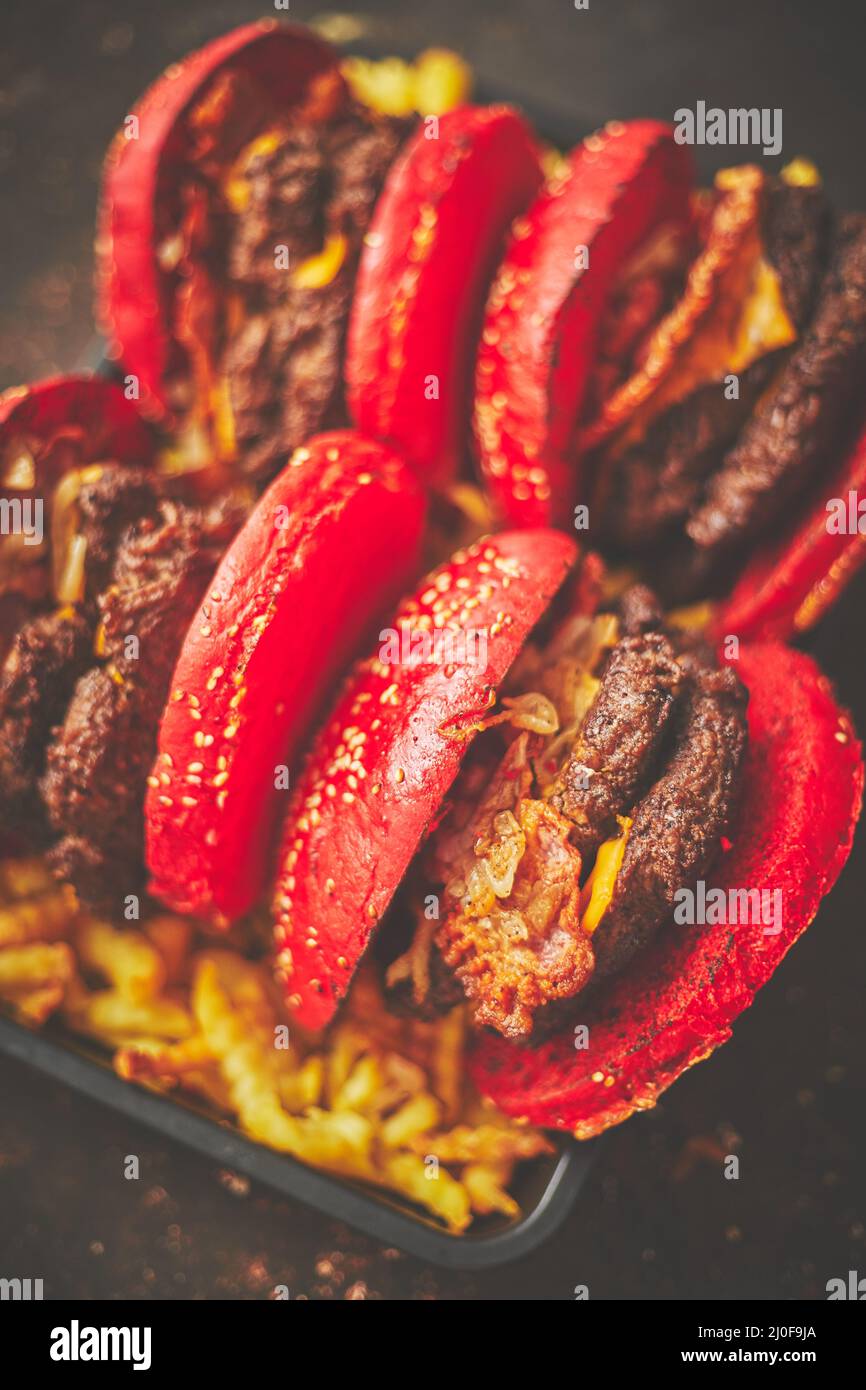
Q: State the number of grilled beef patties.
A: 8